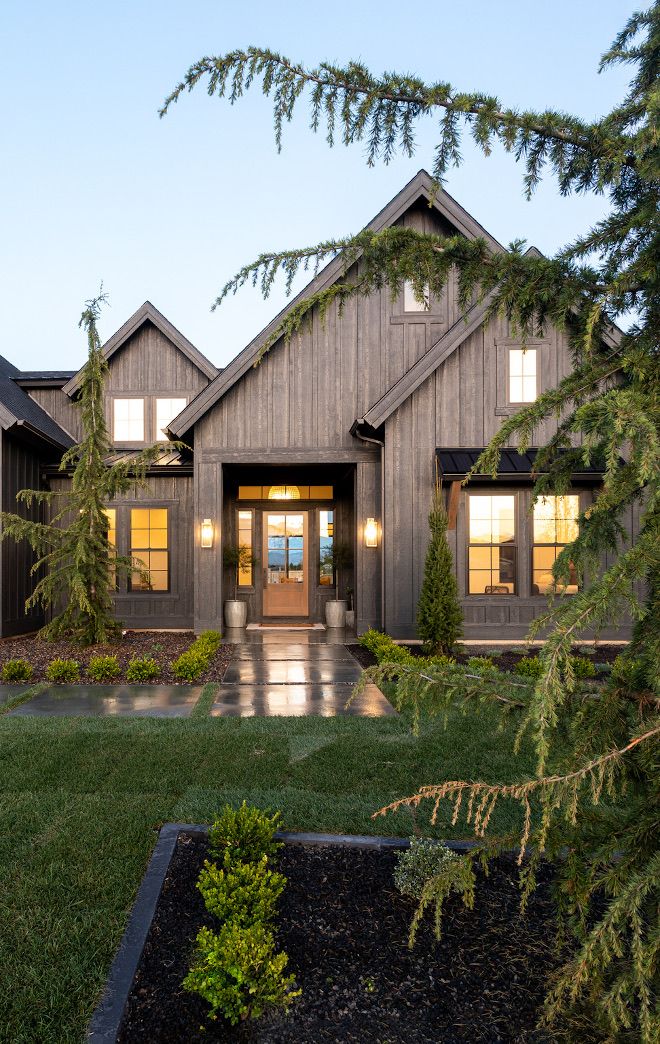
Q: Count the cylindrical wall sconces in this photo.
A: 2